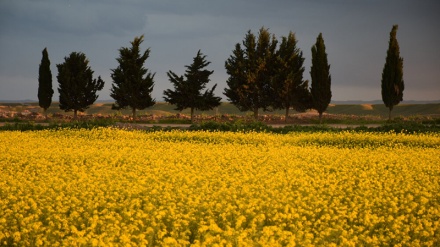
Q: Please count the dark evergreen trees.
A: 8